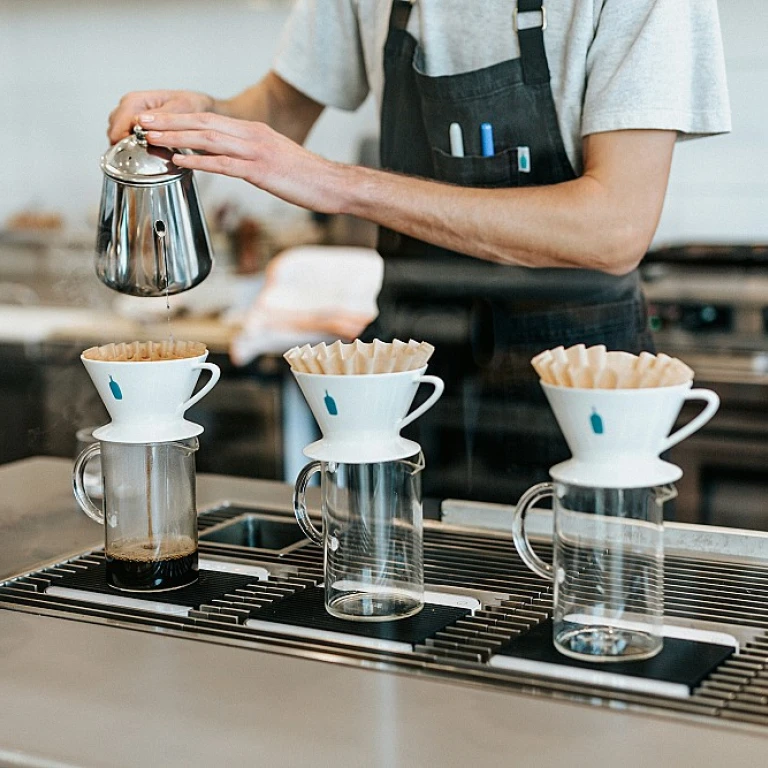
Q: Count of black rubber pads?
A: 3